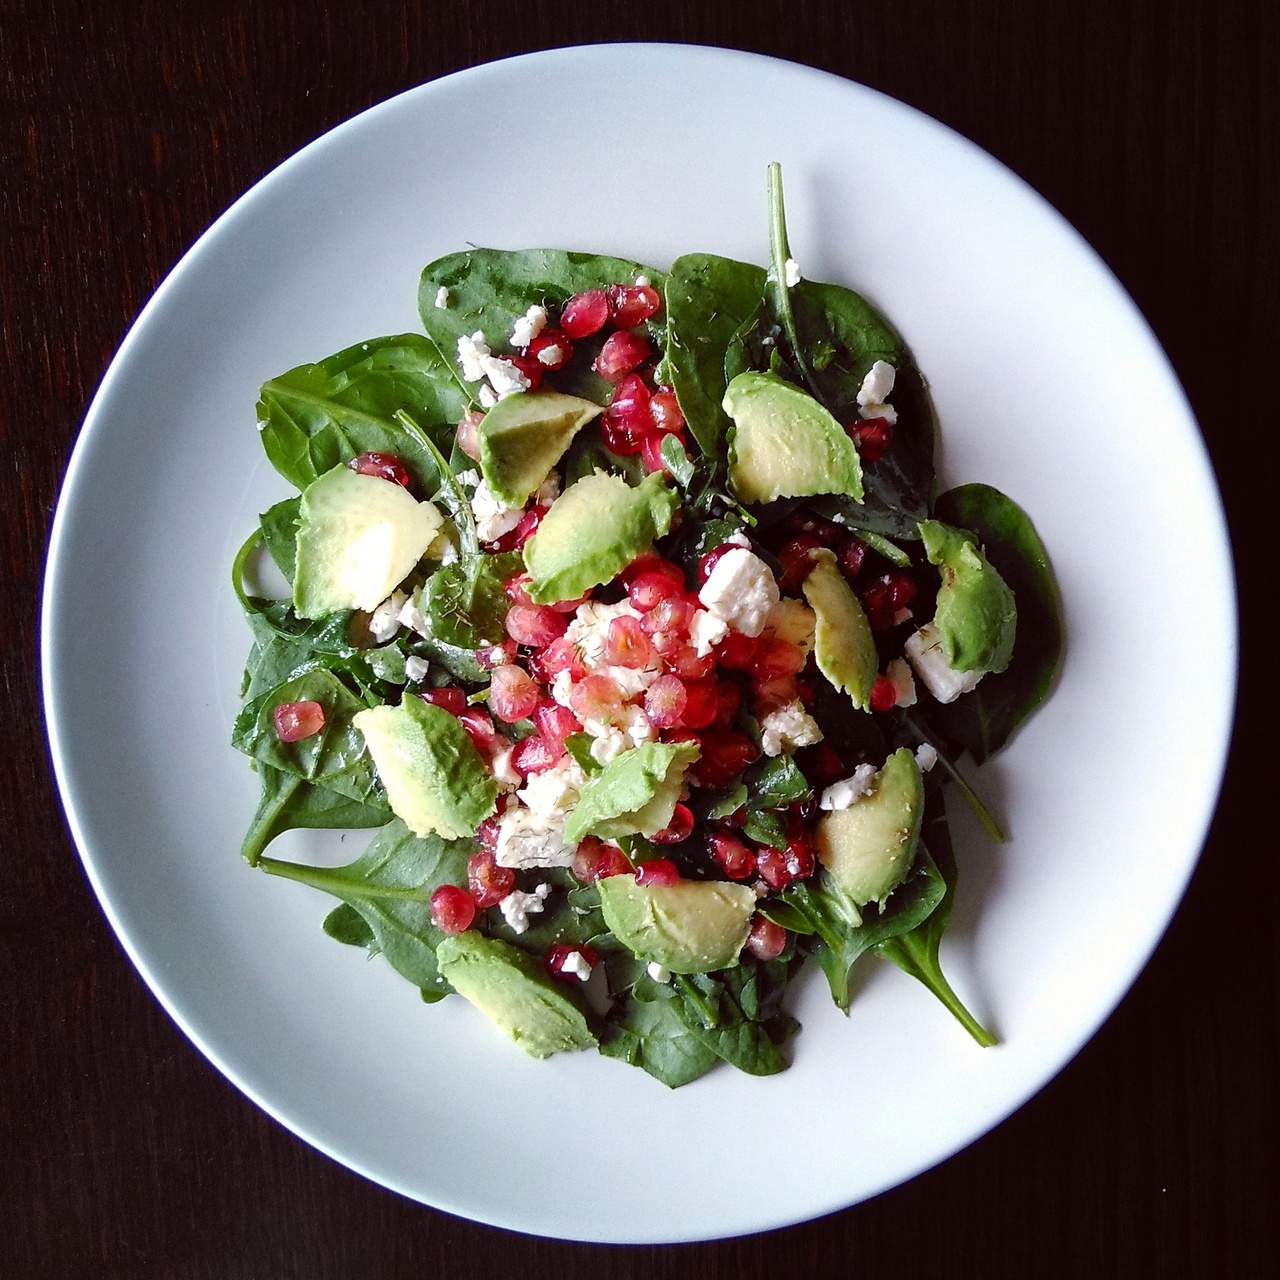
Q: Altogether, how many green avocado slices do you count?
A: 11